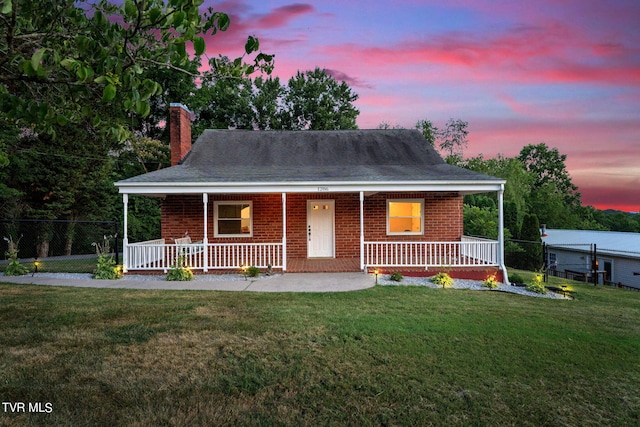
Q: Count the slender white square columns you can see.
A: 5